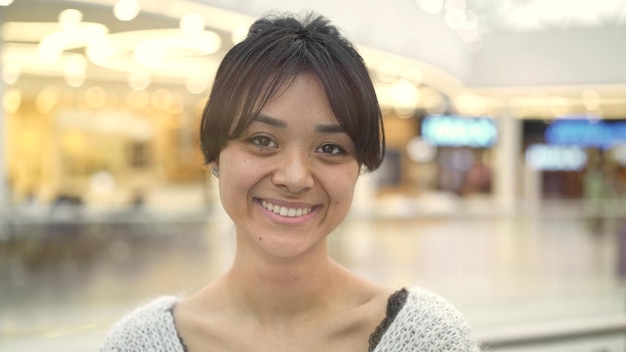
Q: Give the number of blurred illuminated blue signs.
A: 3